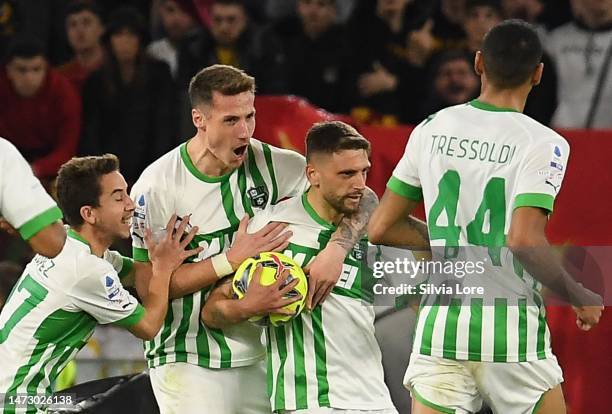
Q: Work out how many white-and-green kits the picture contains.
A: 5